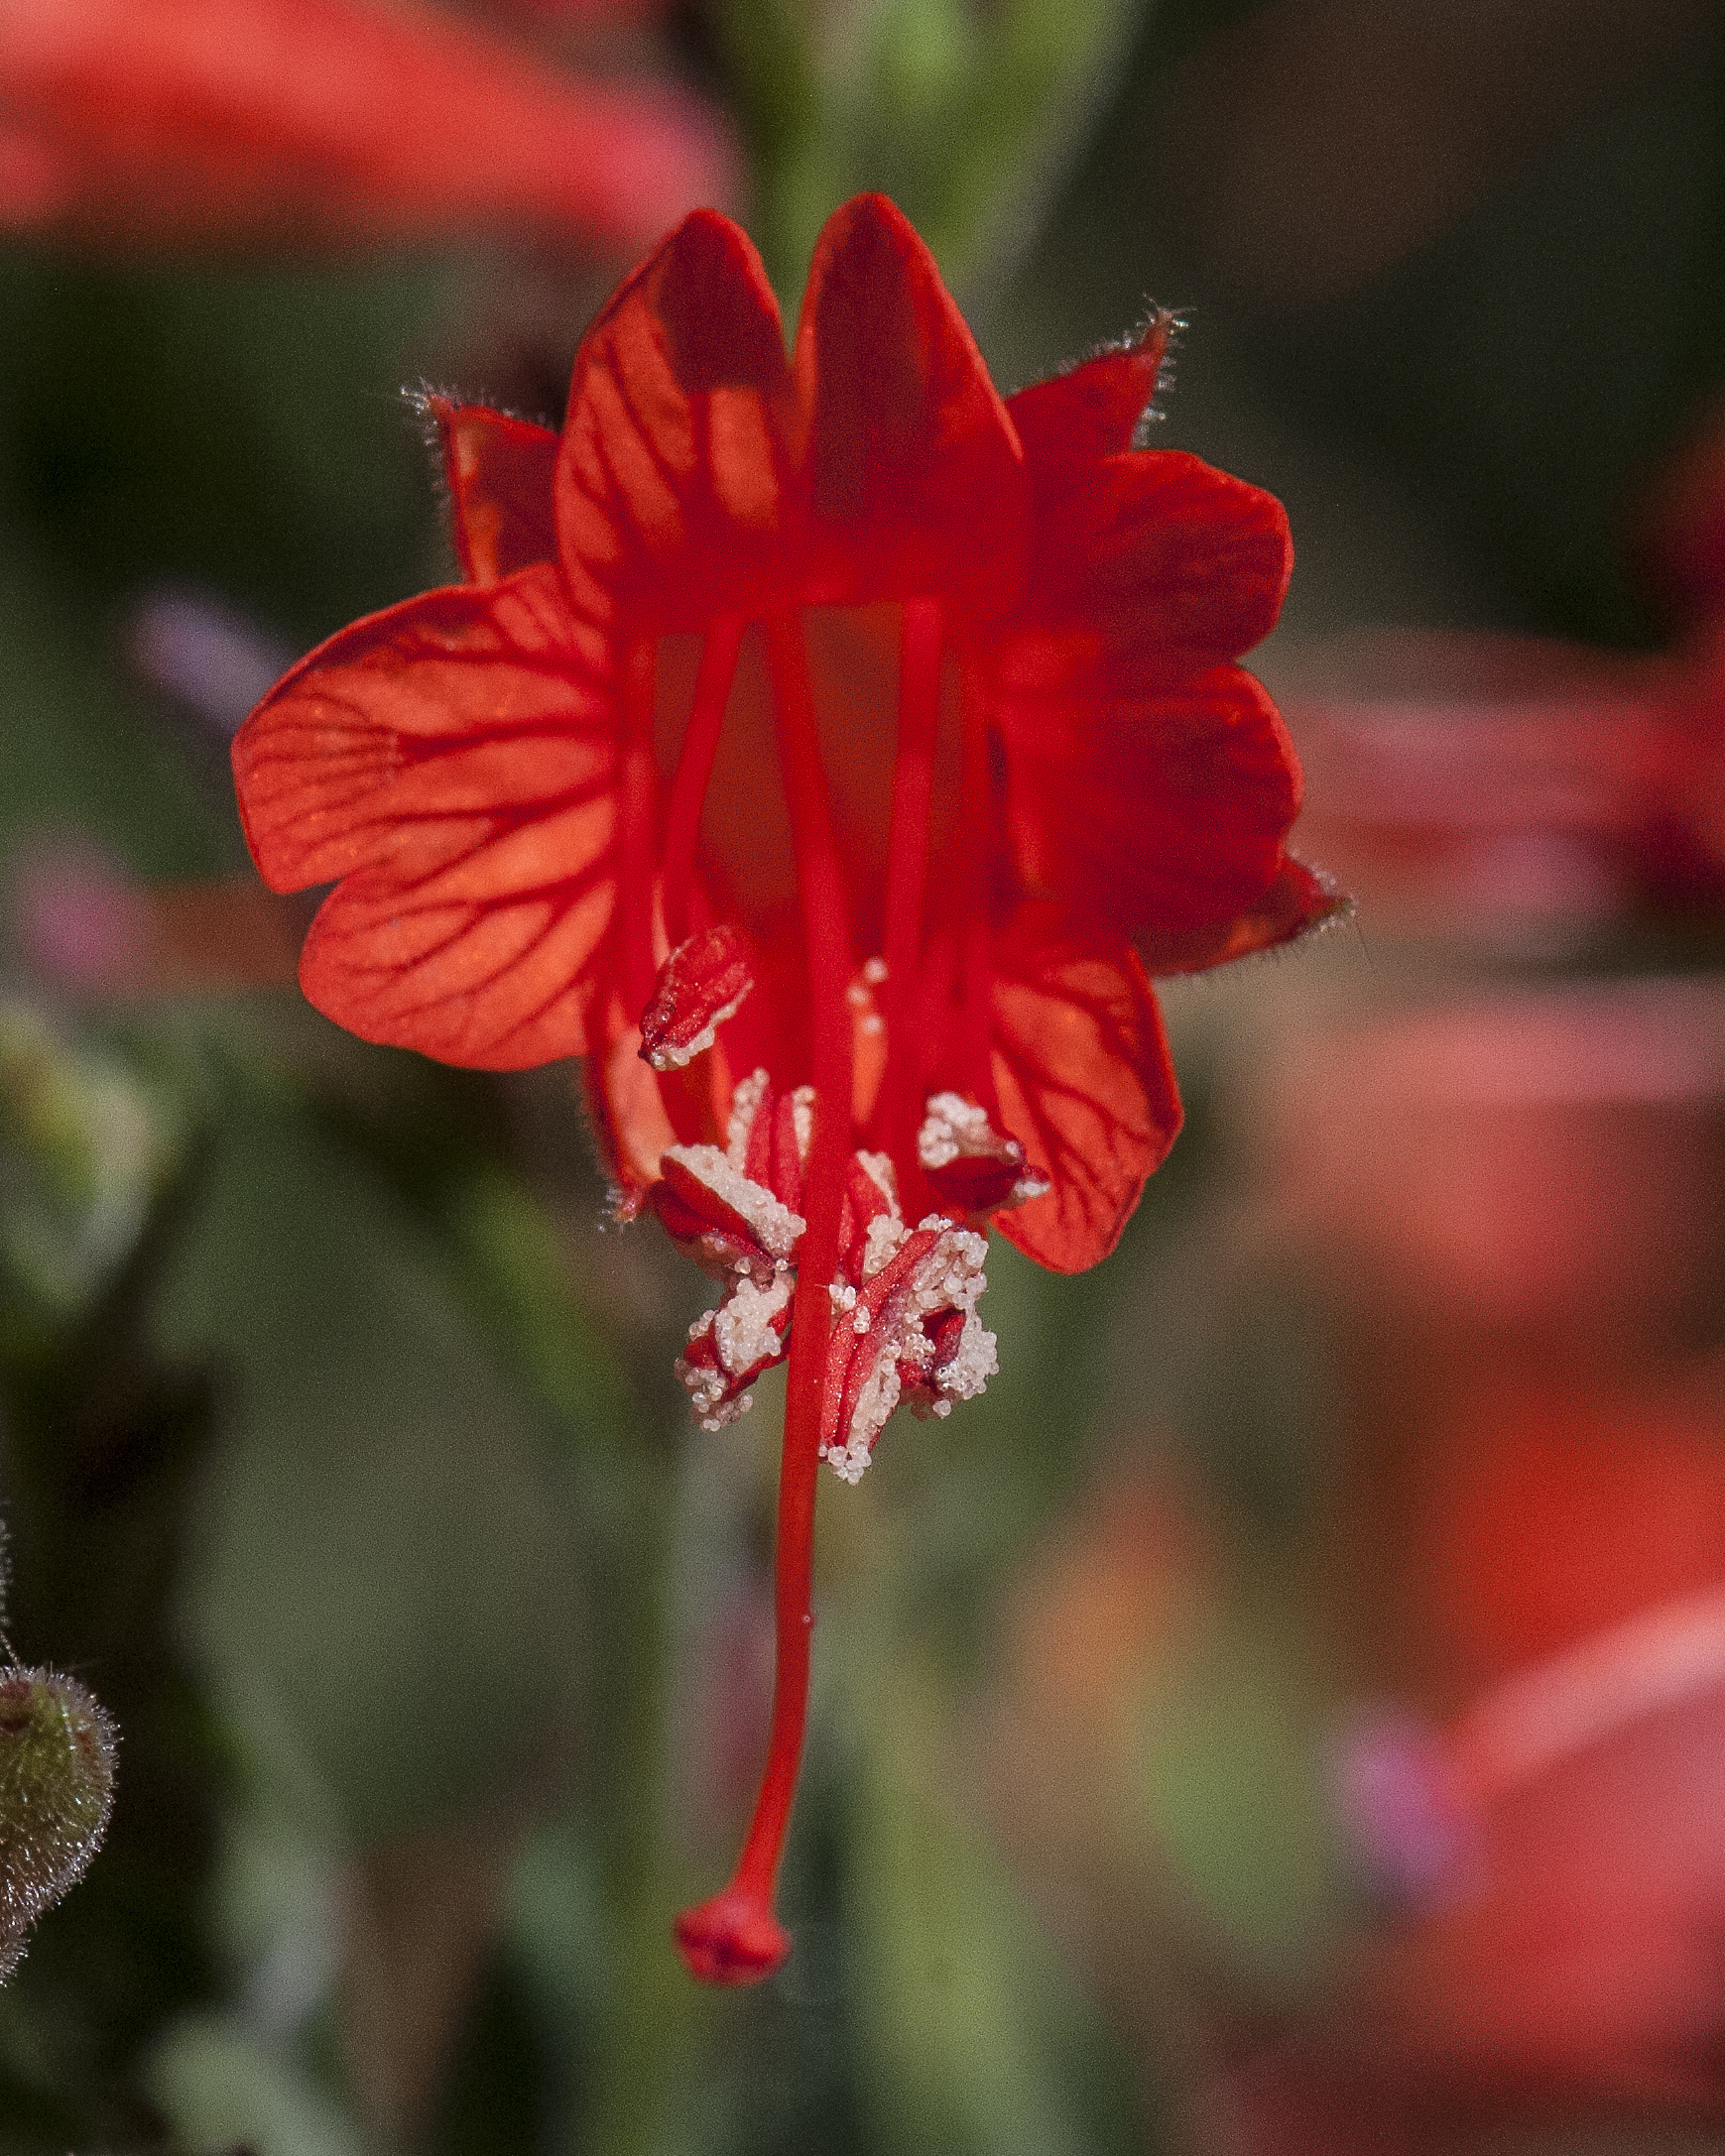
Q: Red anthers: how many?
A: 8